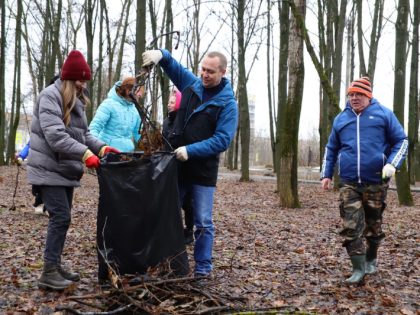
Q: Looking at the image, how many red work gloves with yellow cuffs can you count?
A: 2